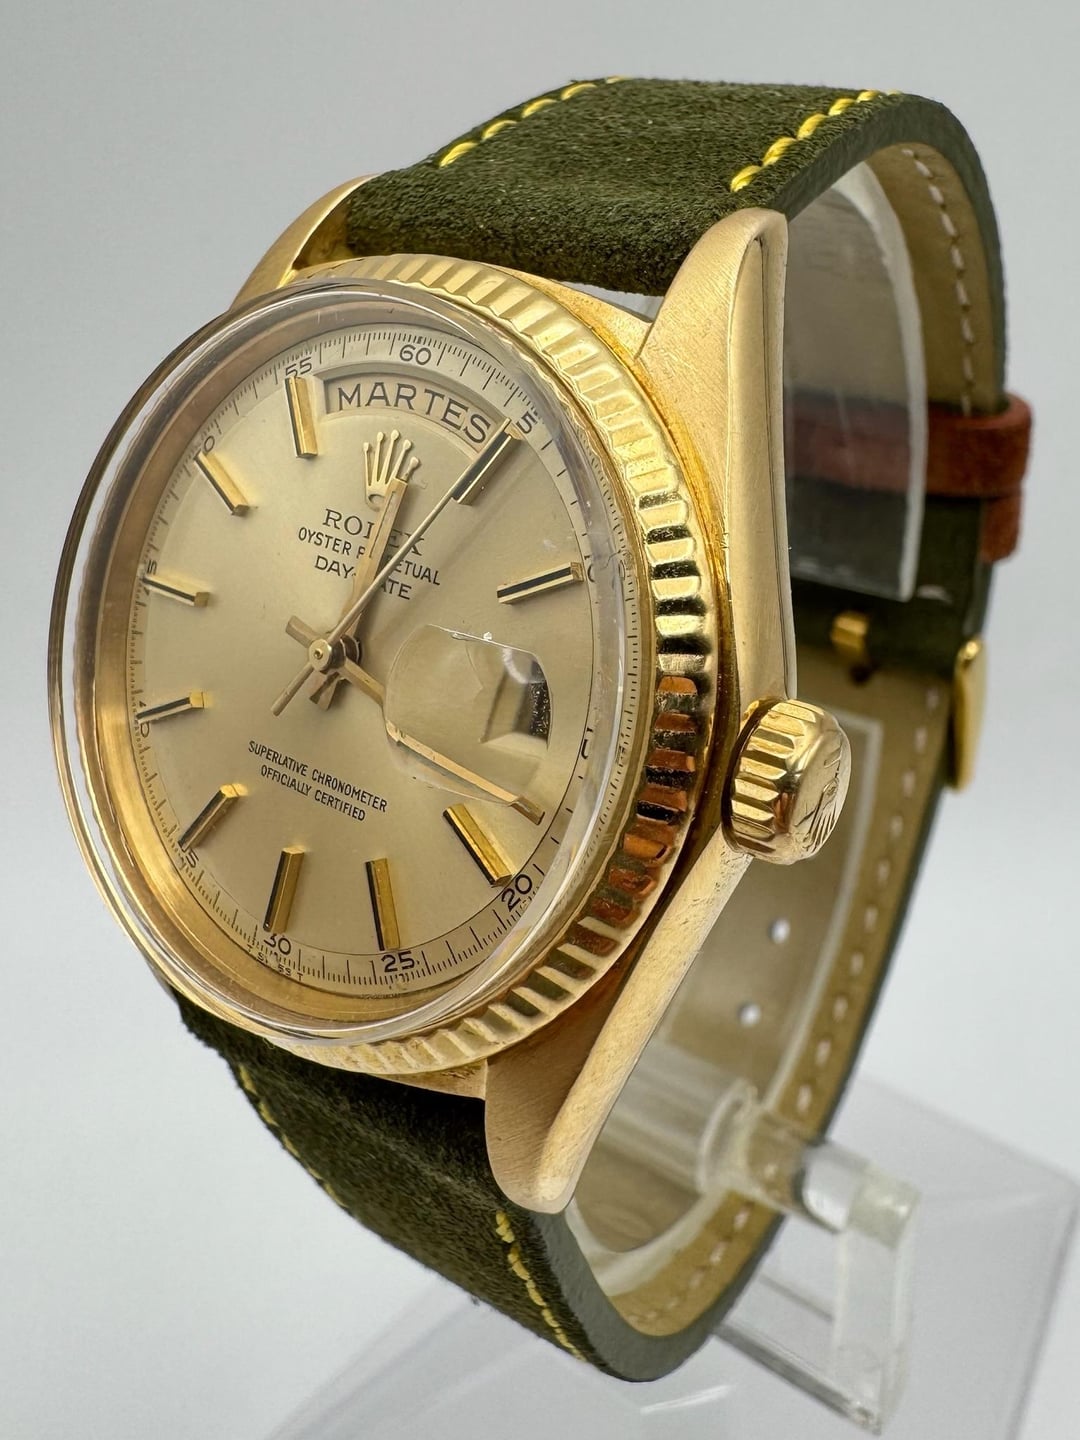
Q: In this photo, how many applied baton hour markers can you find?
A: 10